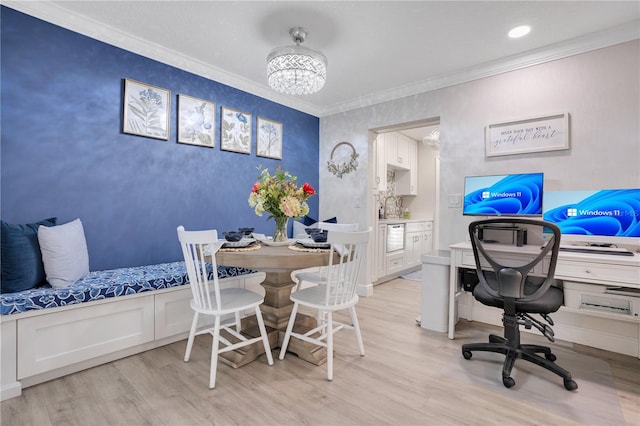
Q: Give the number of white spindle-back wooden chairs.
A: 3